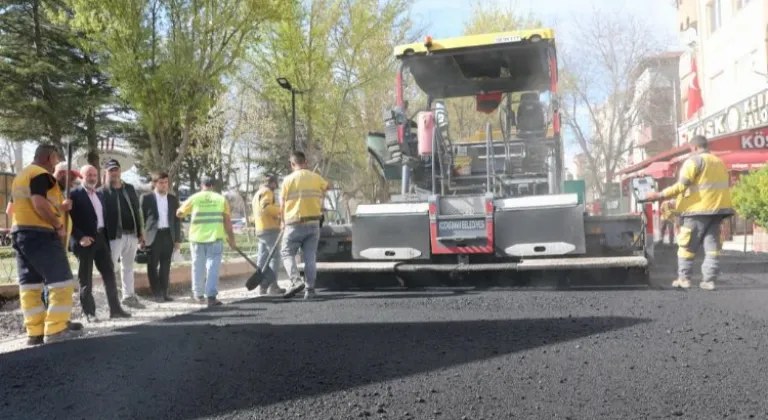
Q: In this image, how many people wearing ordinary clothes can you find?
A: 3